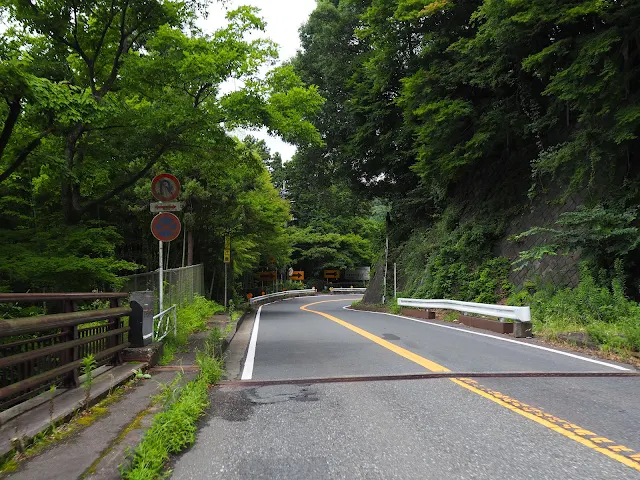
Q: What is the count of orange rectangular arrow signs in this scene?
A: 3